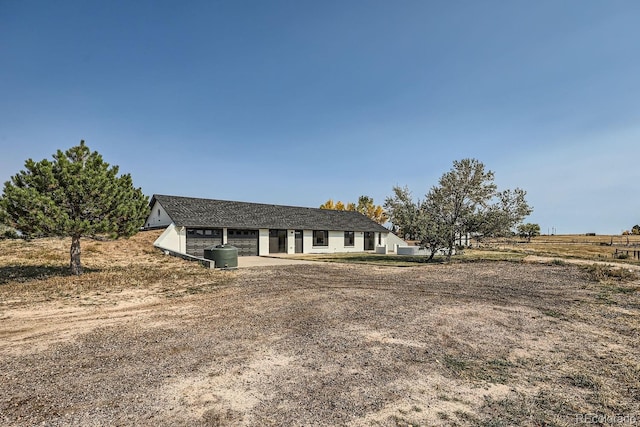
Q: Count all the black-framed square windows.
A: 2